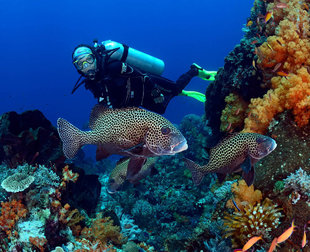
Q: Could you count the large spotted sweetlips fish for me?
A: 3